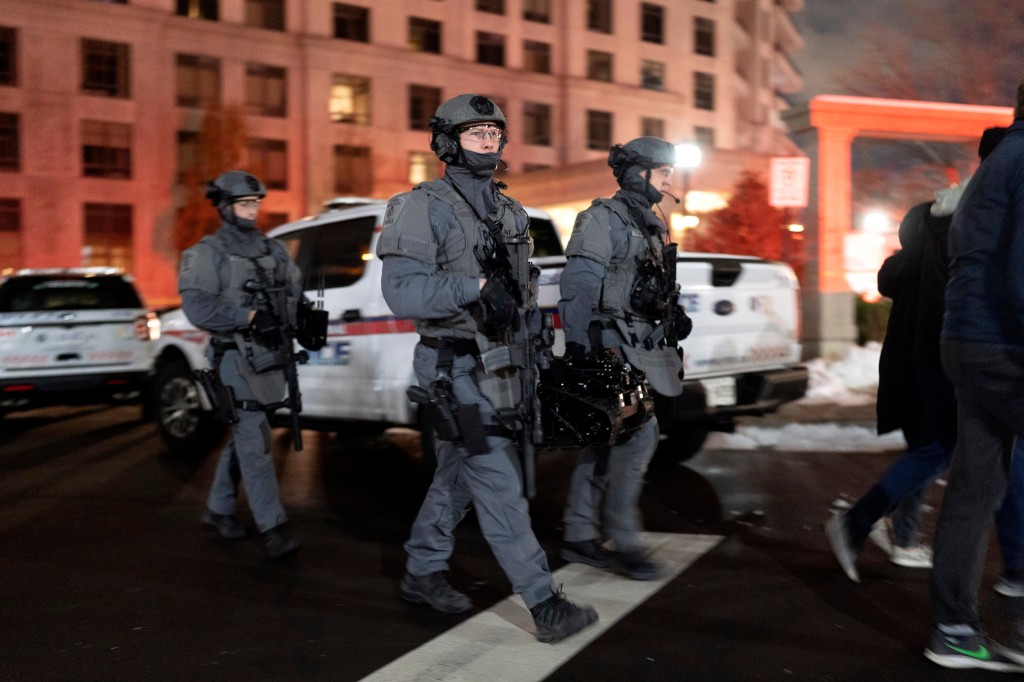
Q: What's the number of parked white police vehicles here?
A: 2